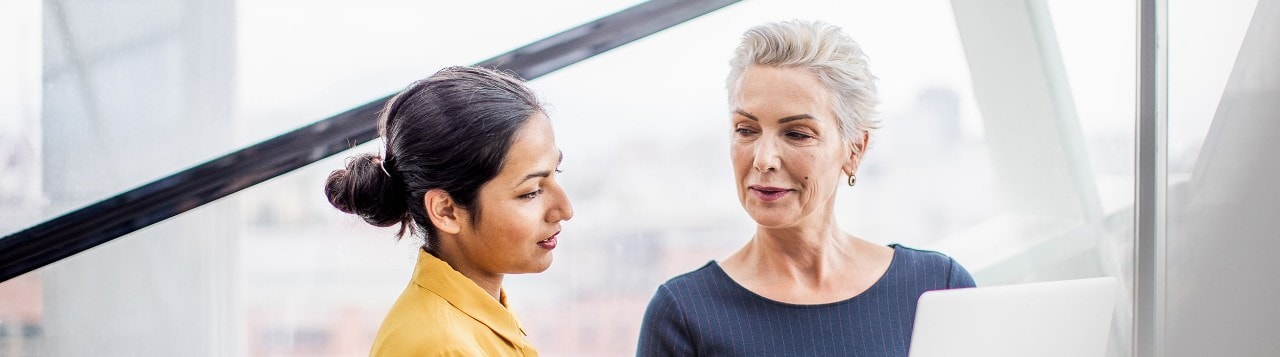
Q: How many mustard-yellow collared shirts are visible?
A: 1